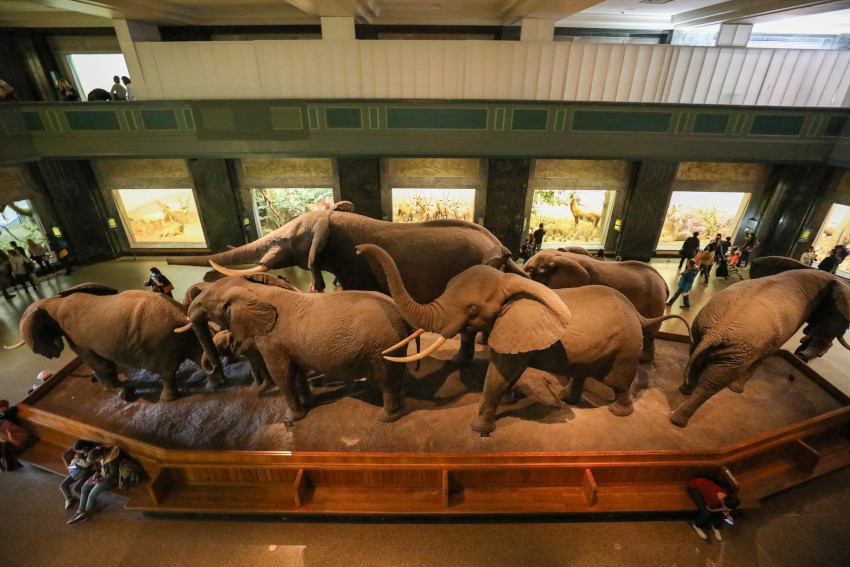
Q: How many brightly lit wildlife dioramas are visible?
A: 7